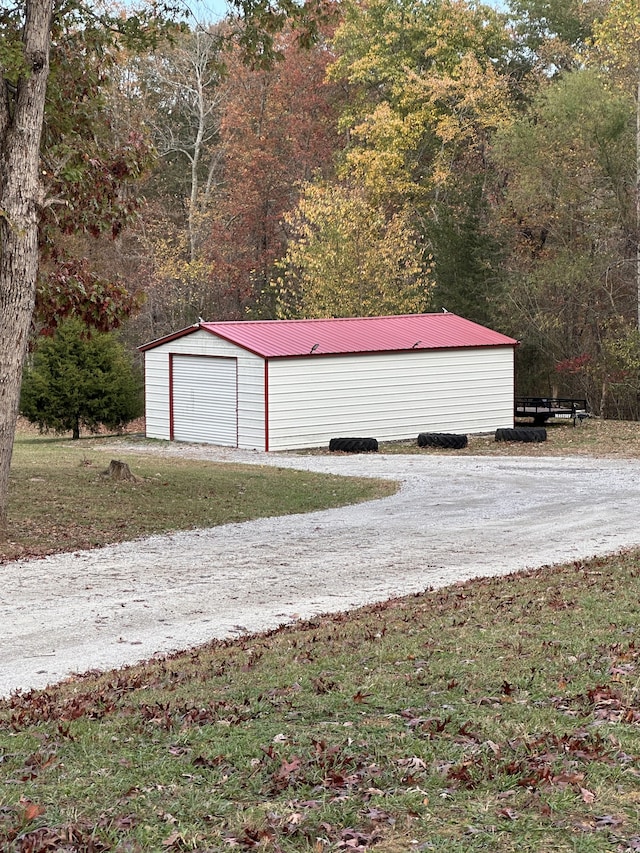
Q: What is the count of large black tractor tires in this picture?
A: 3